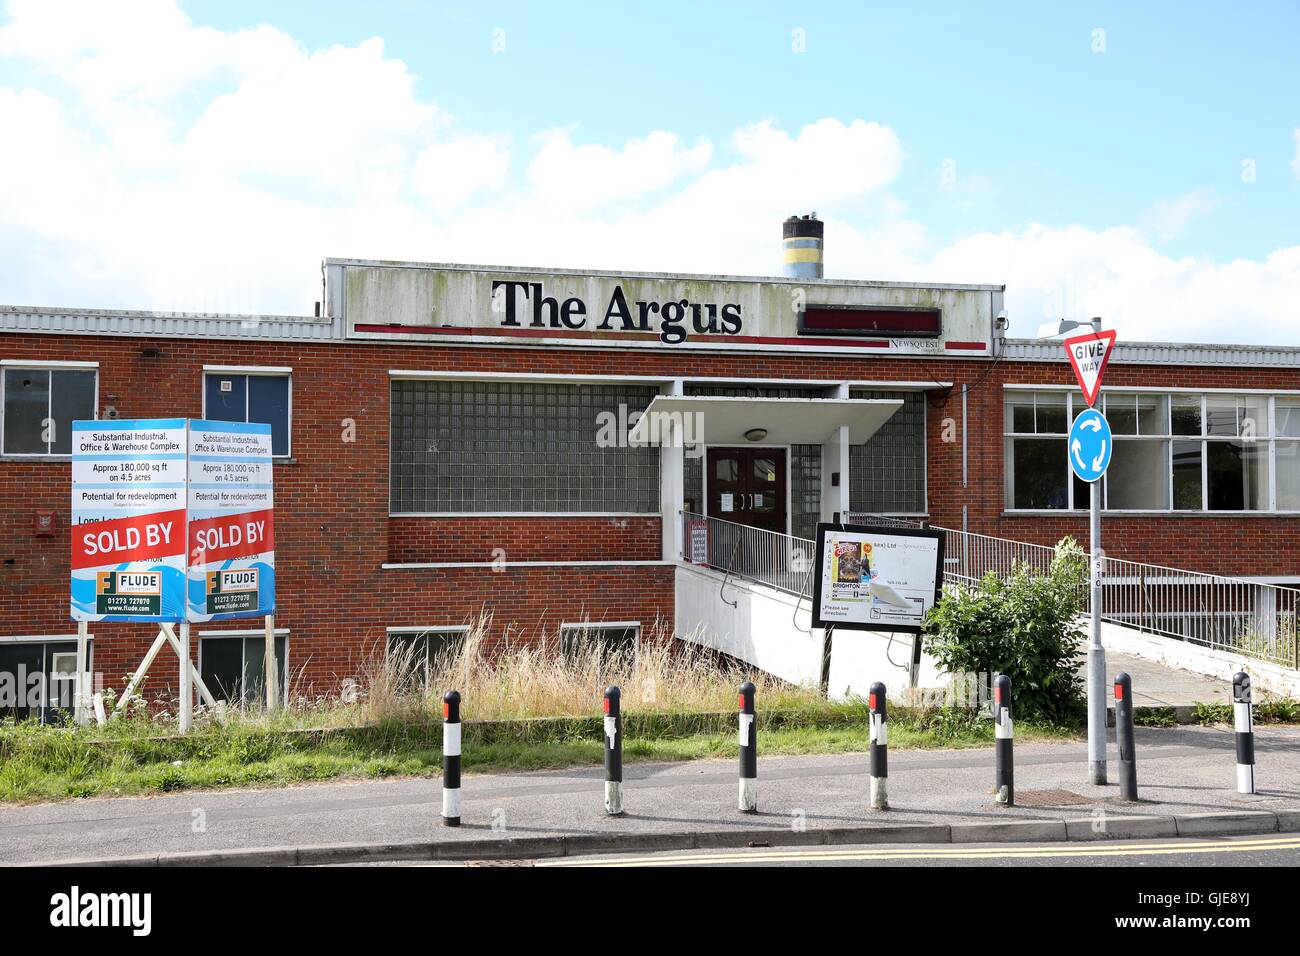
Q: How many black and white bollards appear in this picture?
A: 6